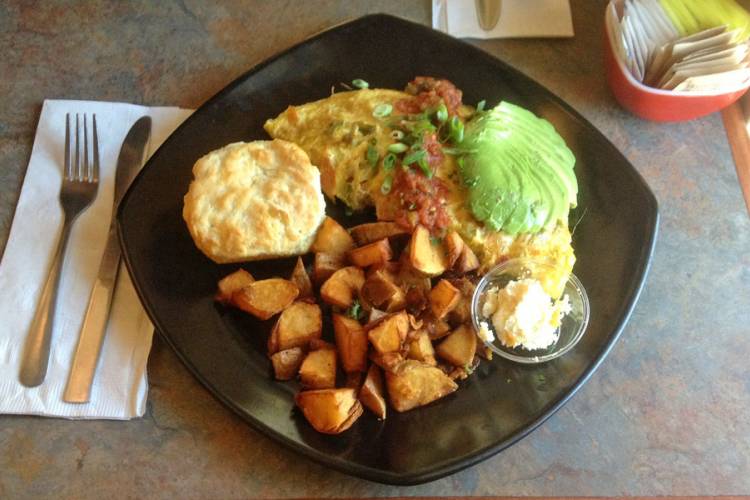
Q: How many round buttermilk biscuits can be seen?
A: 1